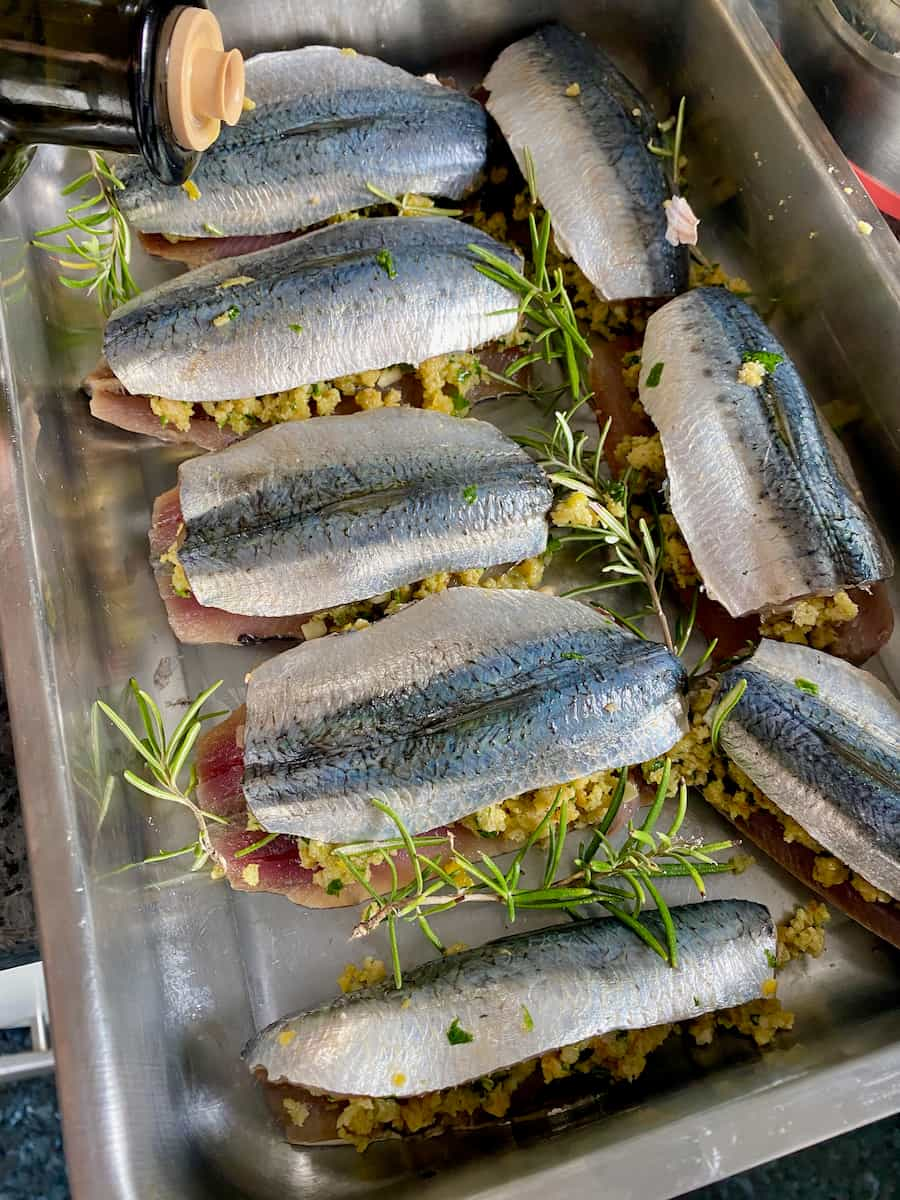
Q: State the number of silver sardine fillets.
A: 8